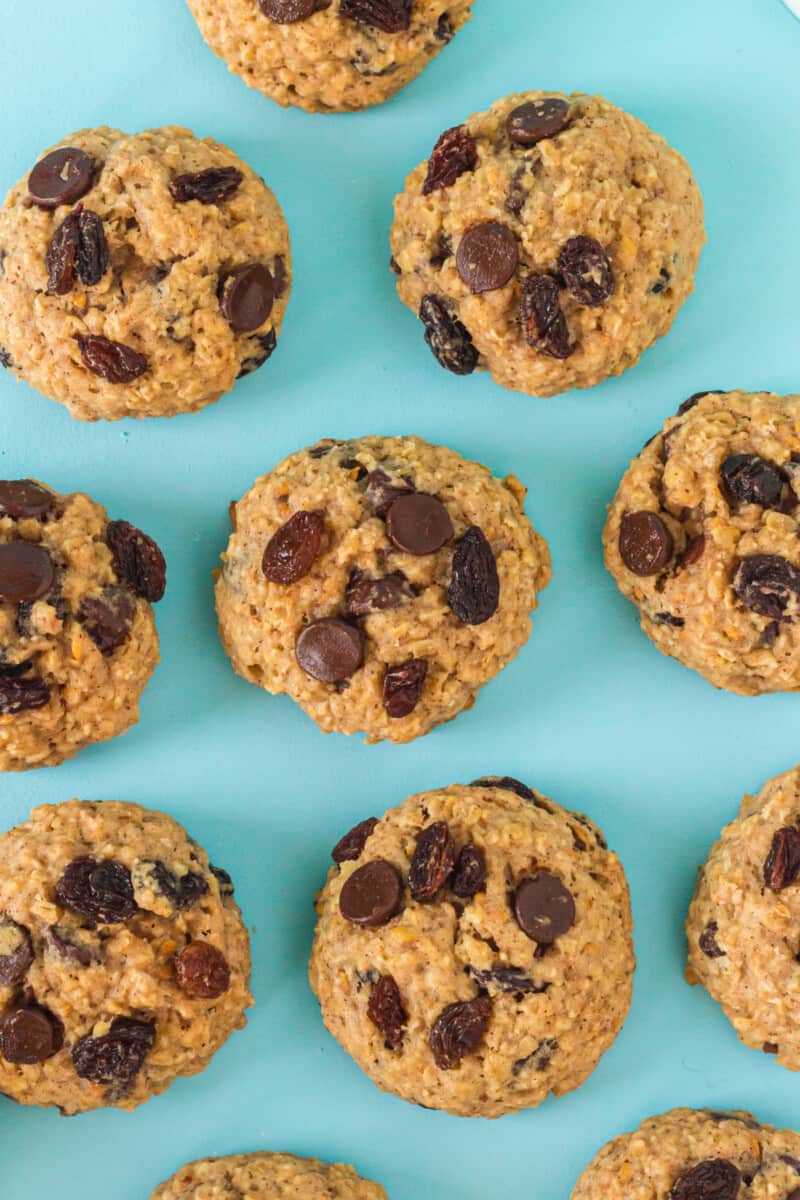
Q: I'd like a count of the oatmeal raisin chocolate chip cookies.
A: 11